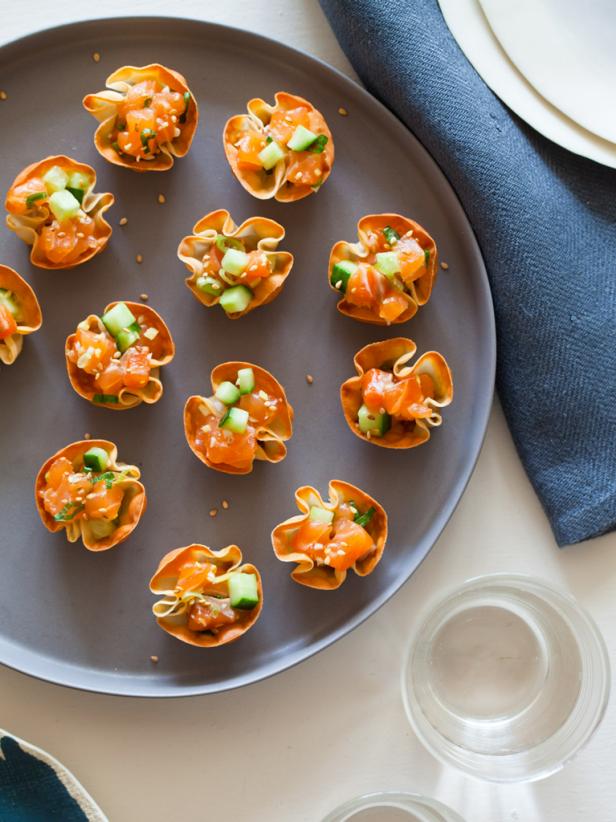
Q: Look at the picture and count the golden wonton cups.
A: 12